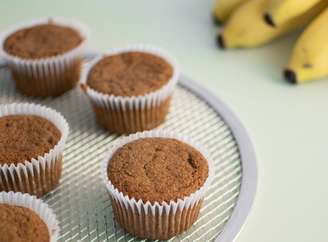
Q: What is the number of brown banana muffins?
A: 5